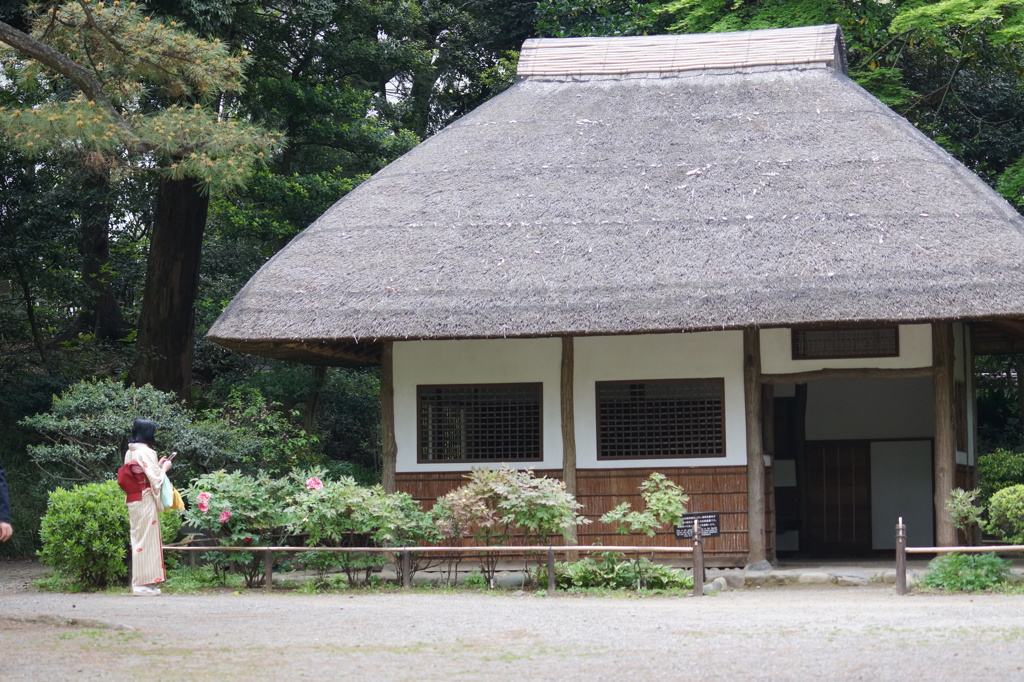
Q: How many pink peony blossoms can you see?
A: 4